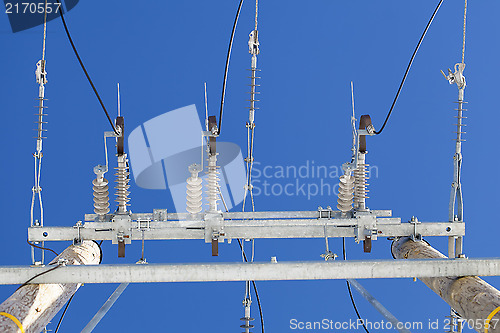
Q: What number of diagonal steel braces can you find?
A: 2